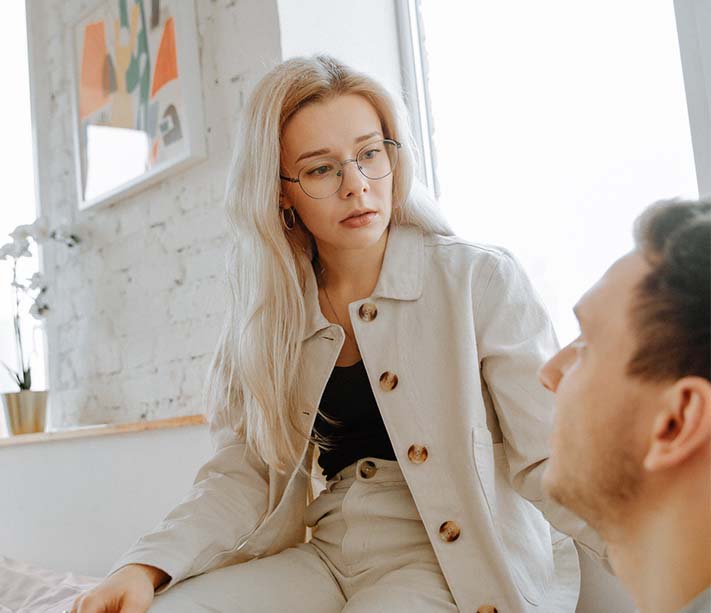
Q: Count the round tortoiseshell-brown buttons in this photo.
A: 6